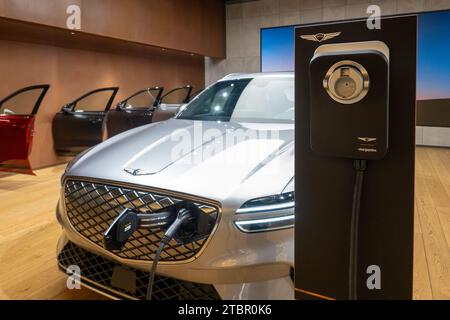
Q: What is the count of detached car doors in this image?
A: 4